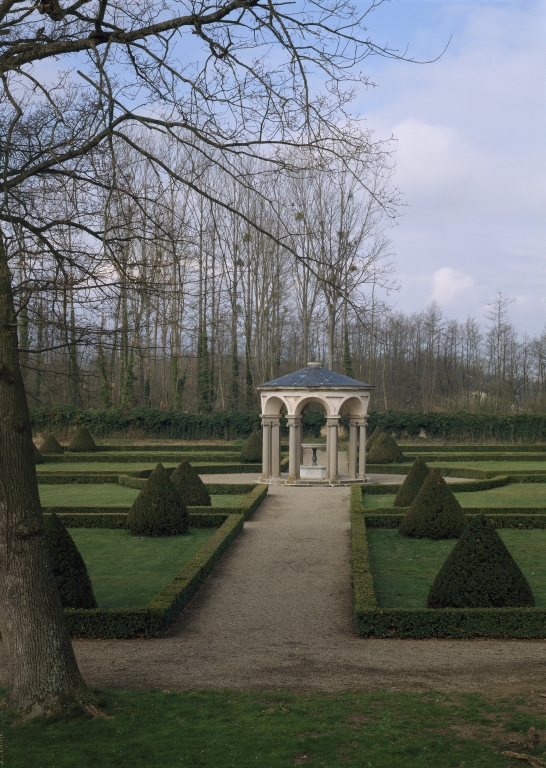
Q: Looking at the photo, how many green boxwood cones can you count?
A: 12